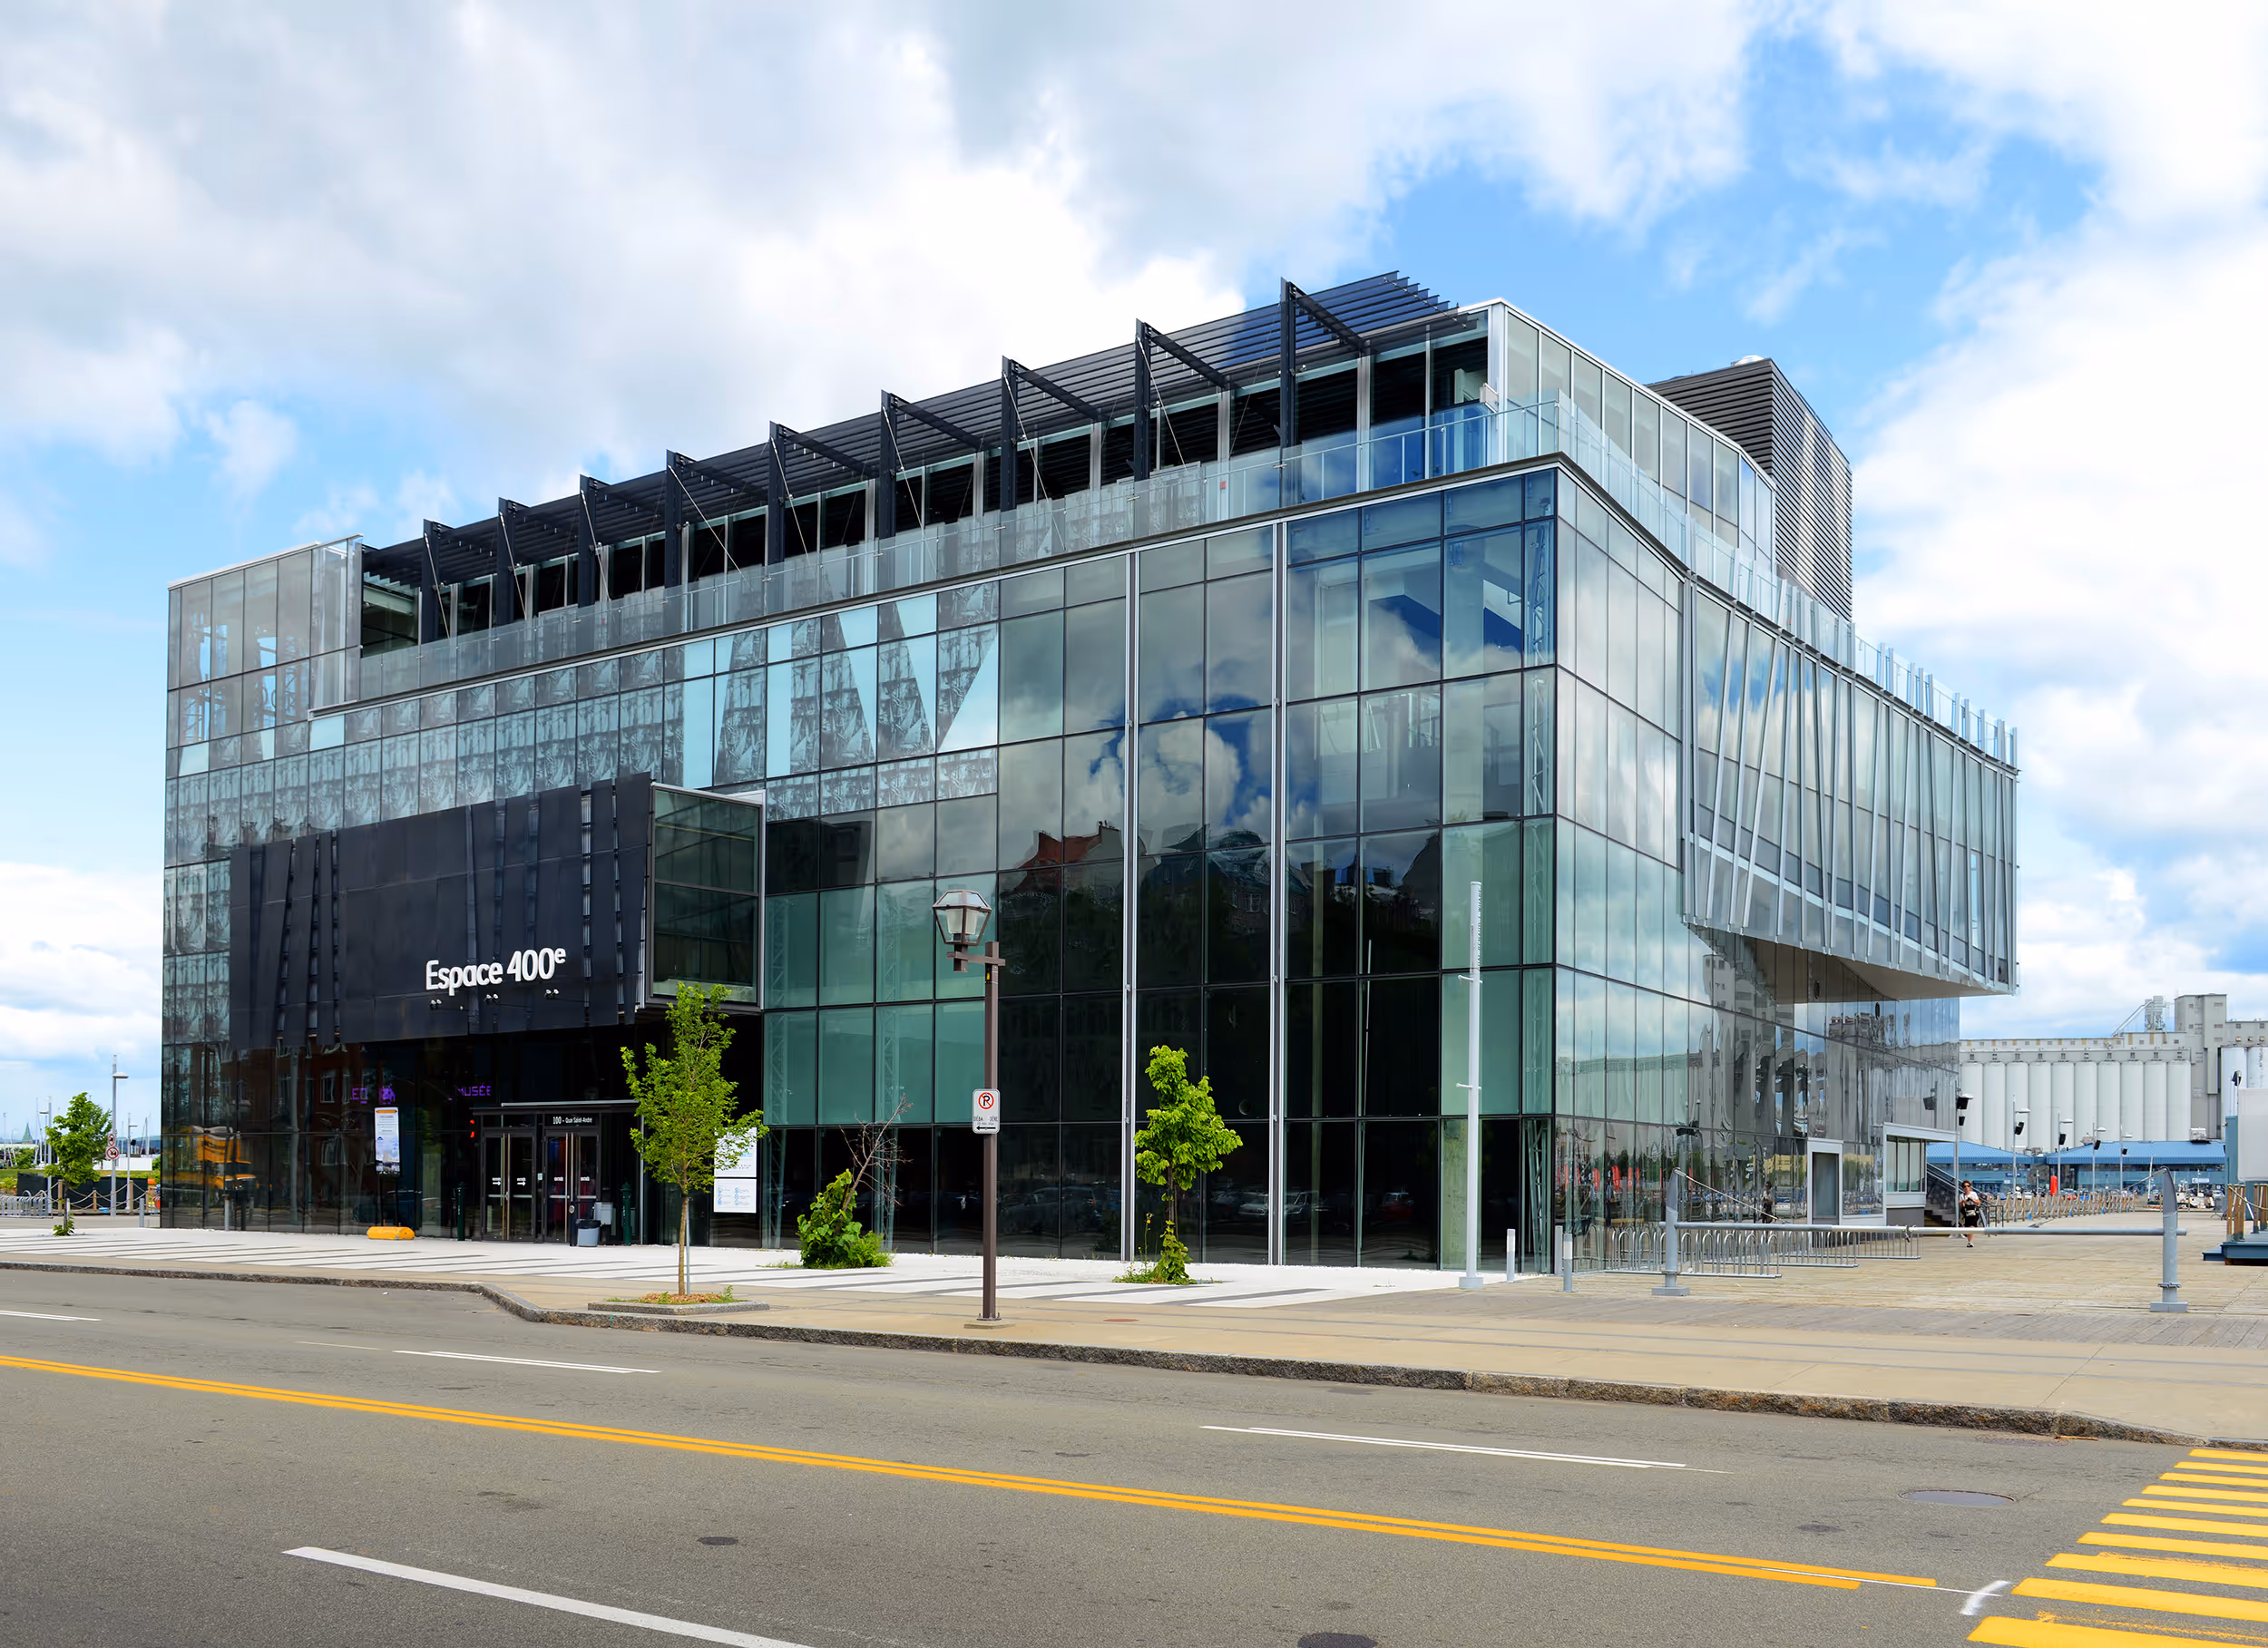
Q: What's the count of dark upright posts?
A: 9